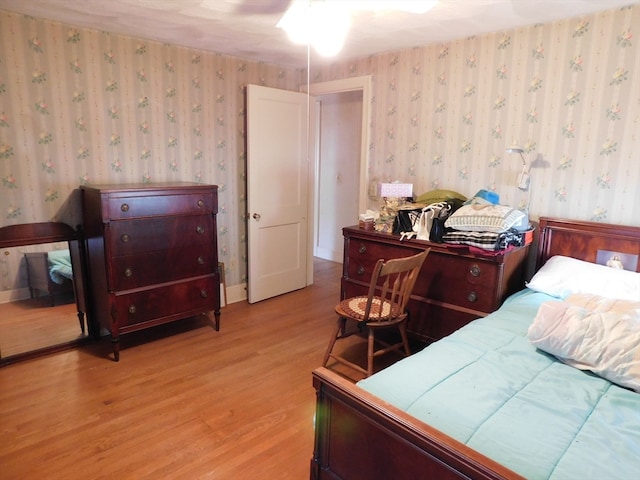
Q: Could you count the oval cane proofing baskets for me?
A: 0